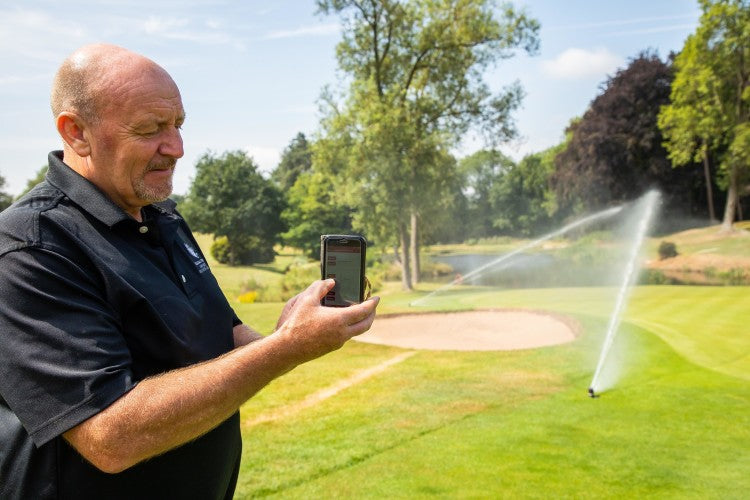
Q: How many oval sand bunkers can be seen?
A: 1